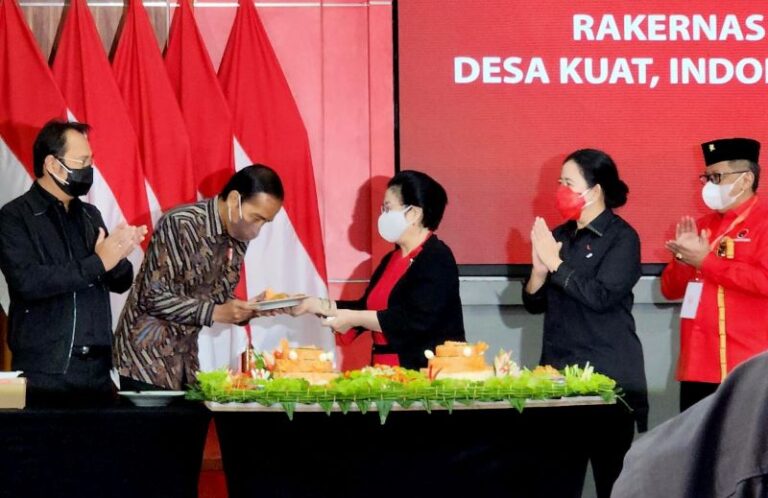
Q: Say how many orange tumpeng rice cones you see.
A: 2